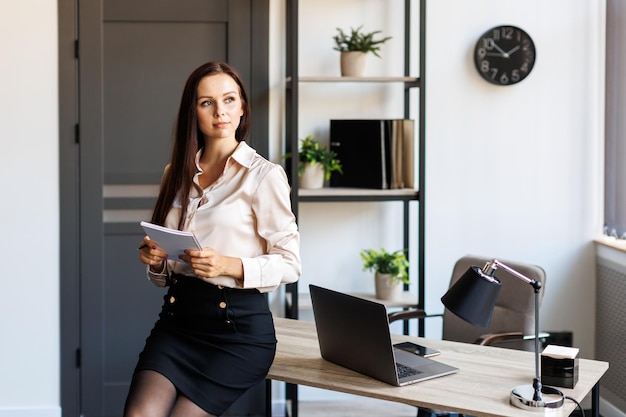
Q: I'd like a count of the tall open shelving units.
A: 1